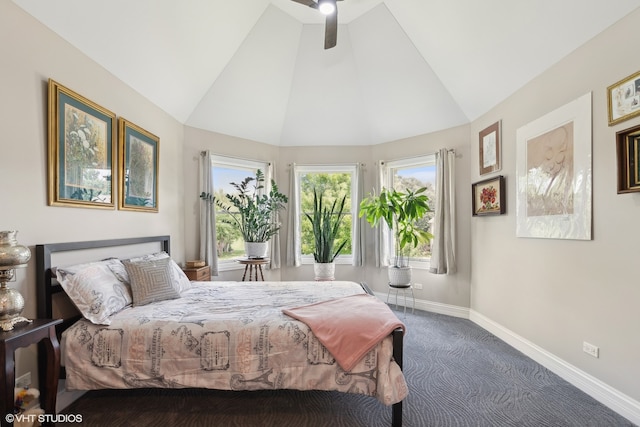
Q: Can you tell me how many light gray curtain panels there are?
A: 6